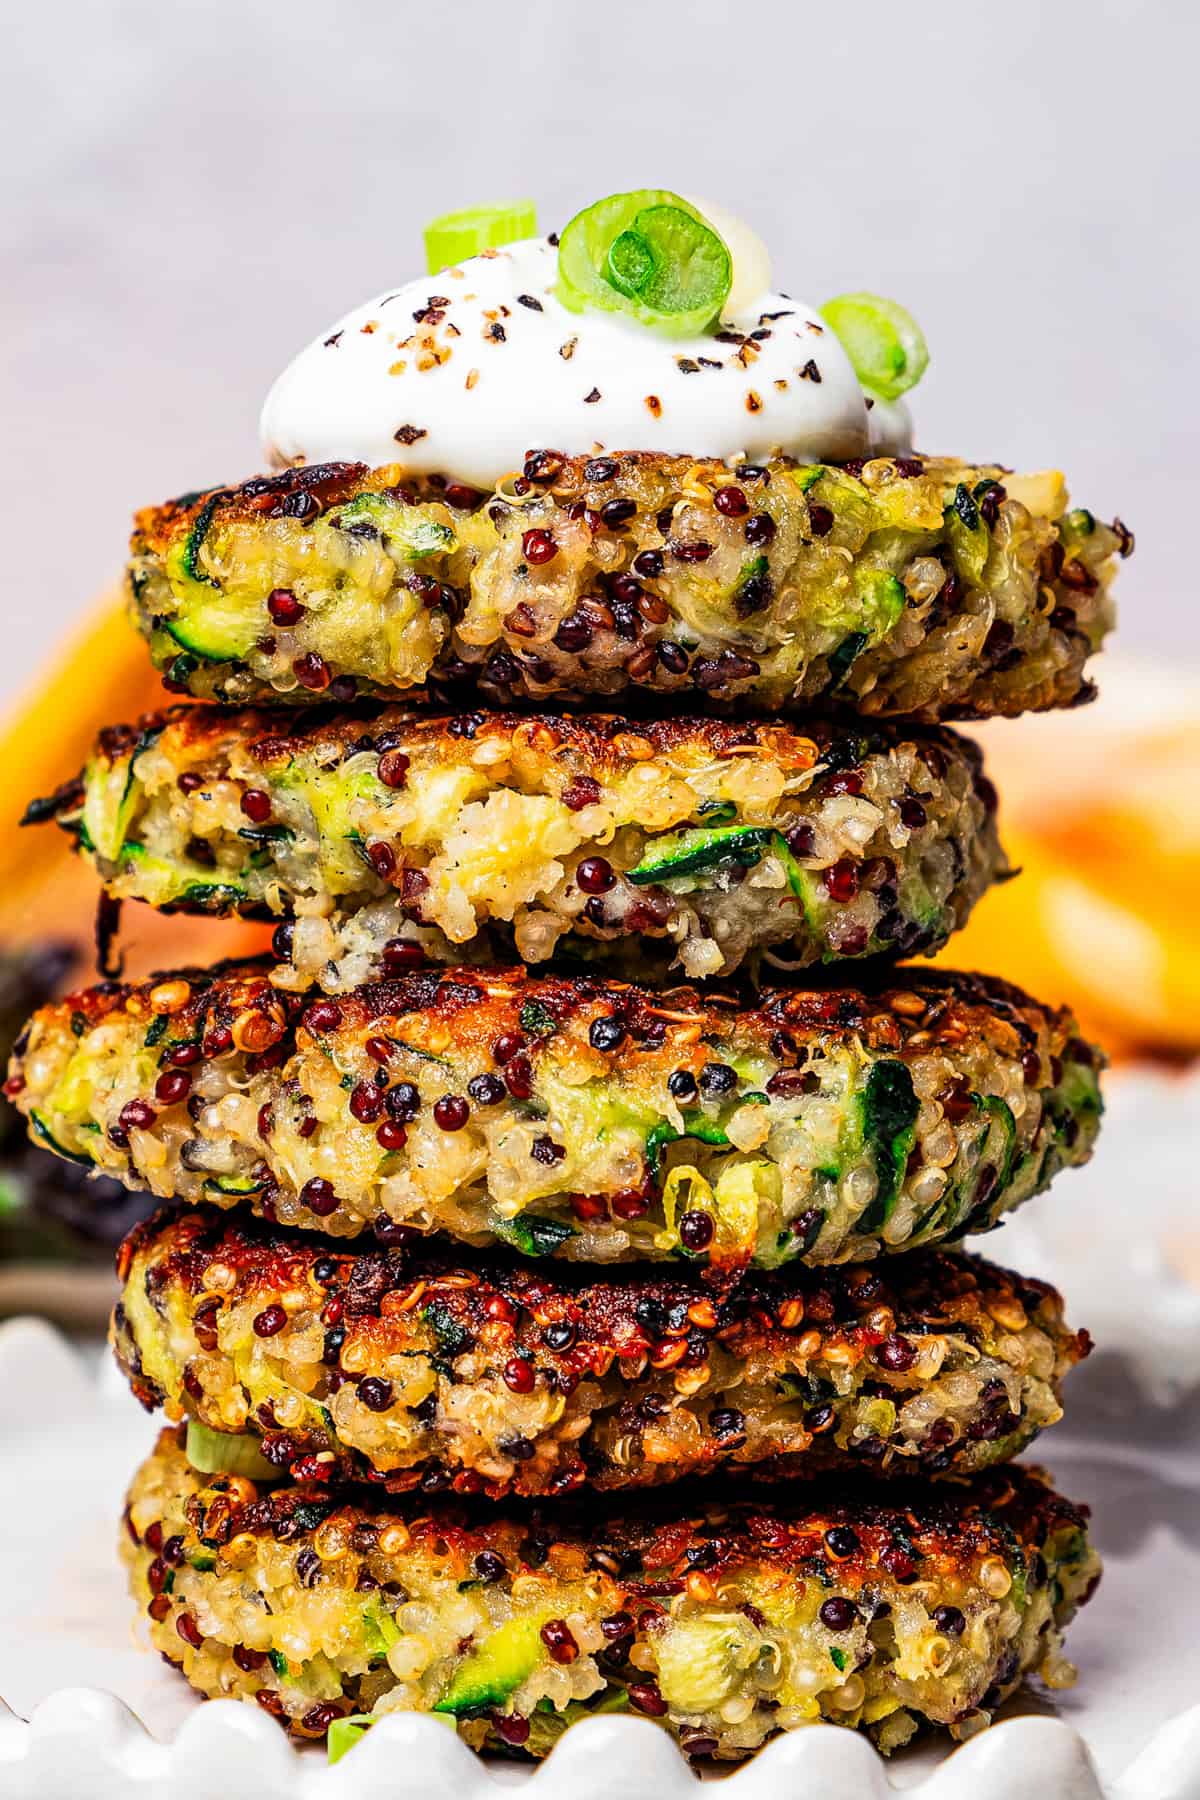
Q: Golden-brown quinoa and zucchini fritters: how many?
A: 5